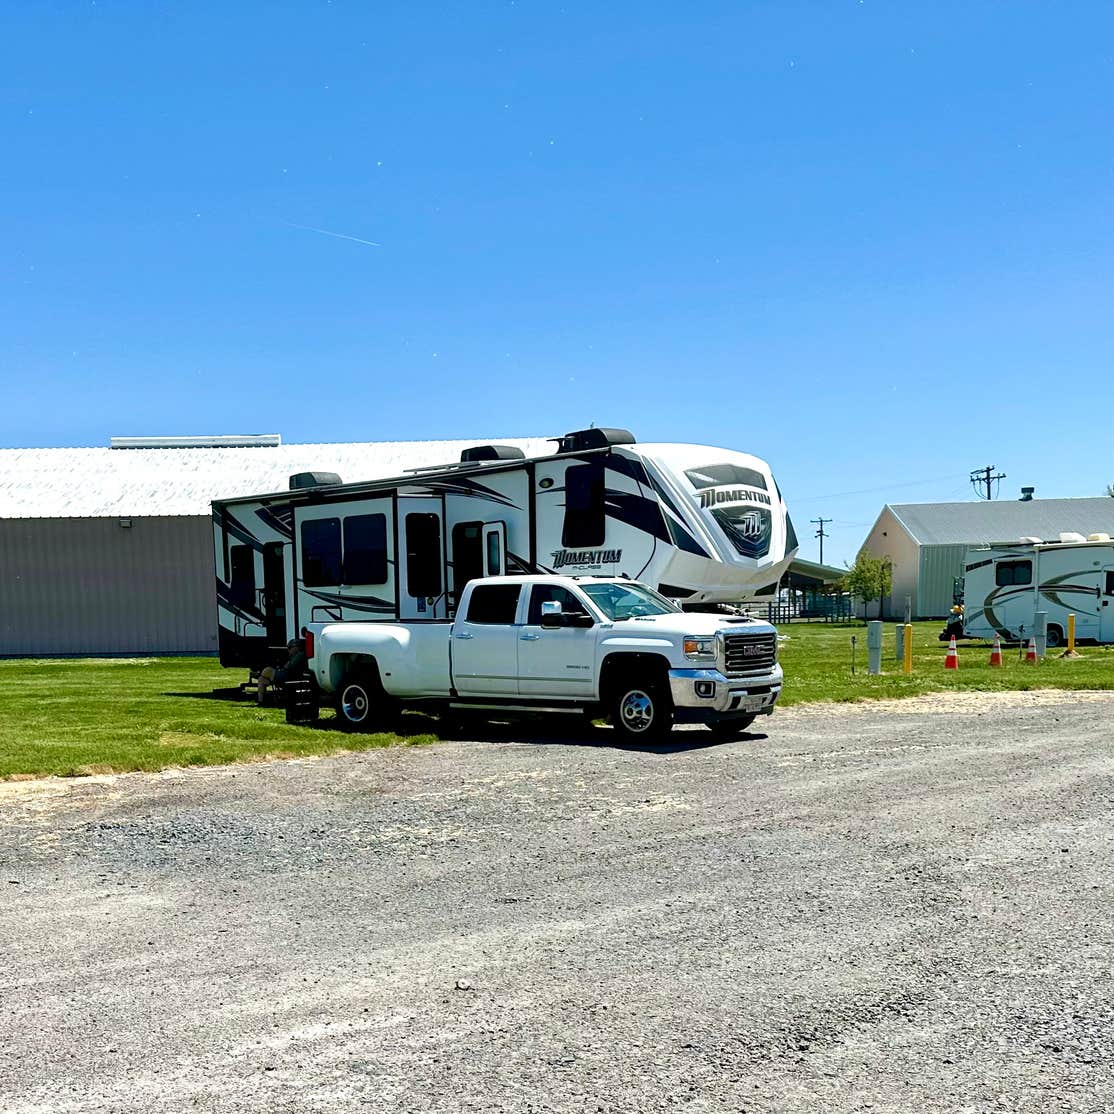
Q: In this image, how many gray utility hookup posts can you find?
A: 3